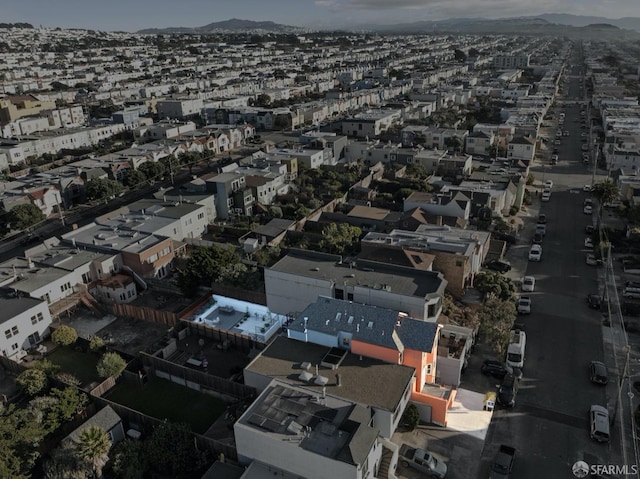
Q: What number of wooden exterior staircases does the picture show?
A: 1